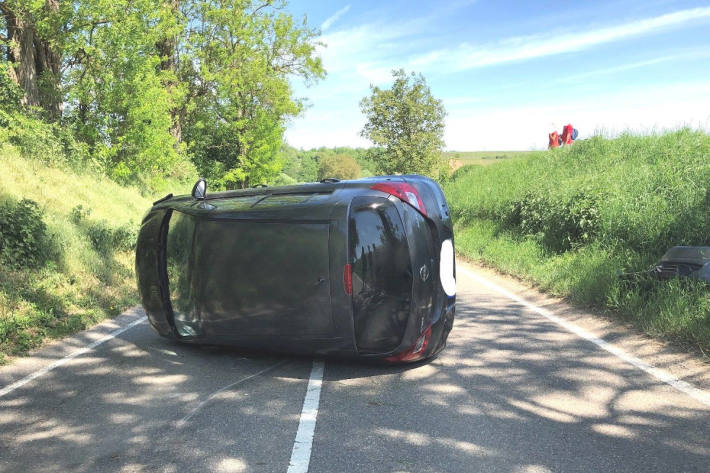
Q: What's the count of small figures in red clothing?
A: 2